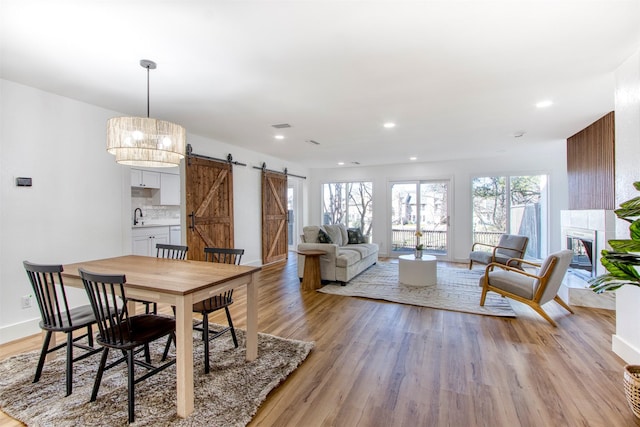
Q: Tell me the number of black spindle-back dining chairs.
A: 4